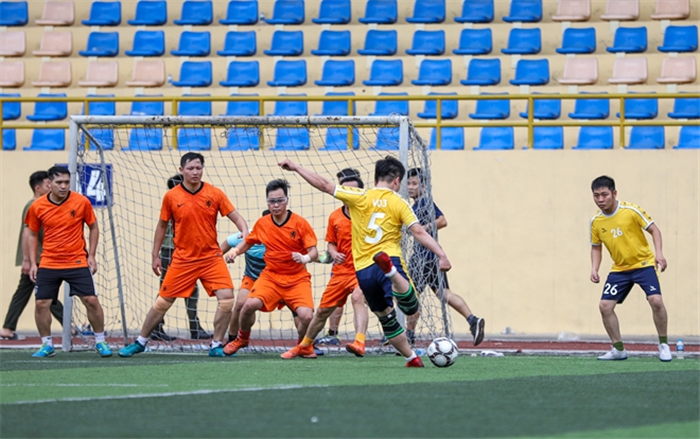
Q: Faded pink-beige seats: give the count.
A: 13